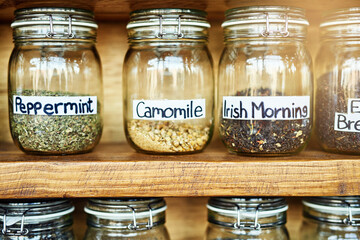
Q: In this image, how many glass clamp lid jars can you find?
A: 8